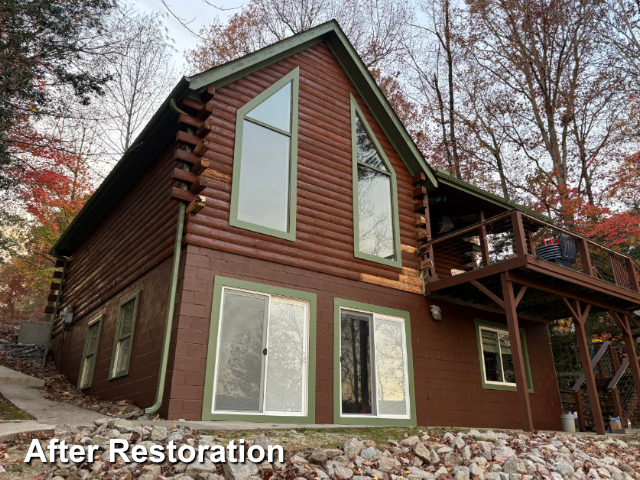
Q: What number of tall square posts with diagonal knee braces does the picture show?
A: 3